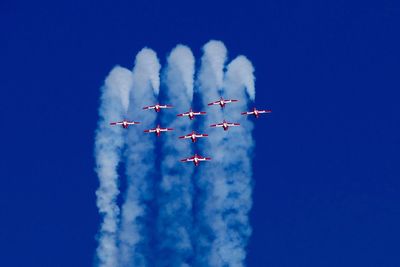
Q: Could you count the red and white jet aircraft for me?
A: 9